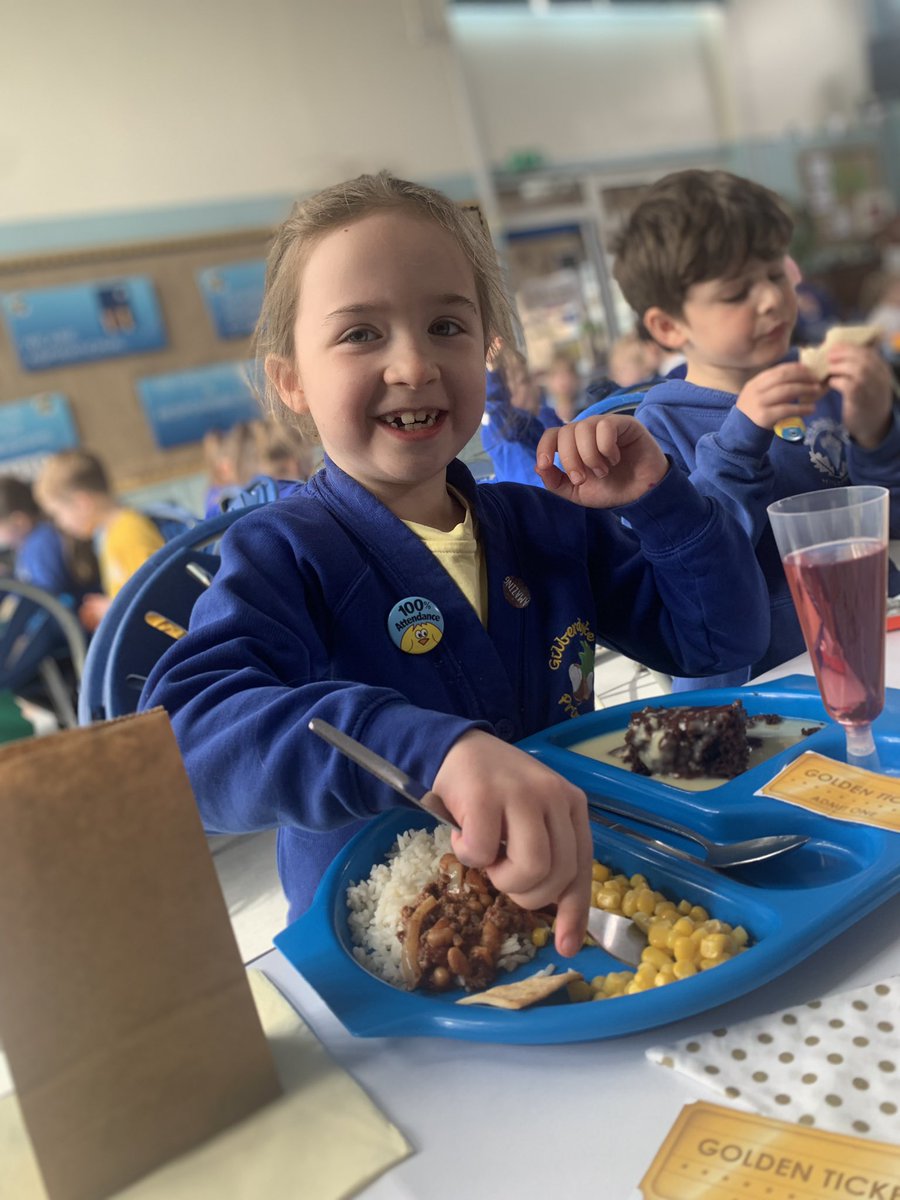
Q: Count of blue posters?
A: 4